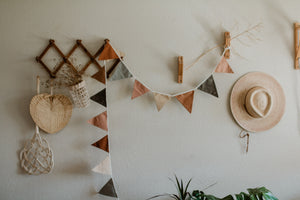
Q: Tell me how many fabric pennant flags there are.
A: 13